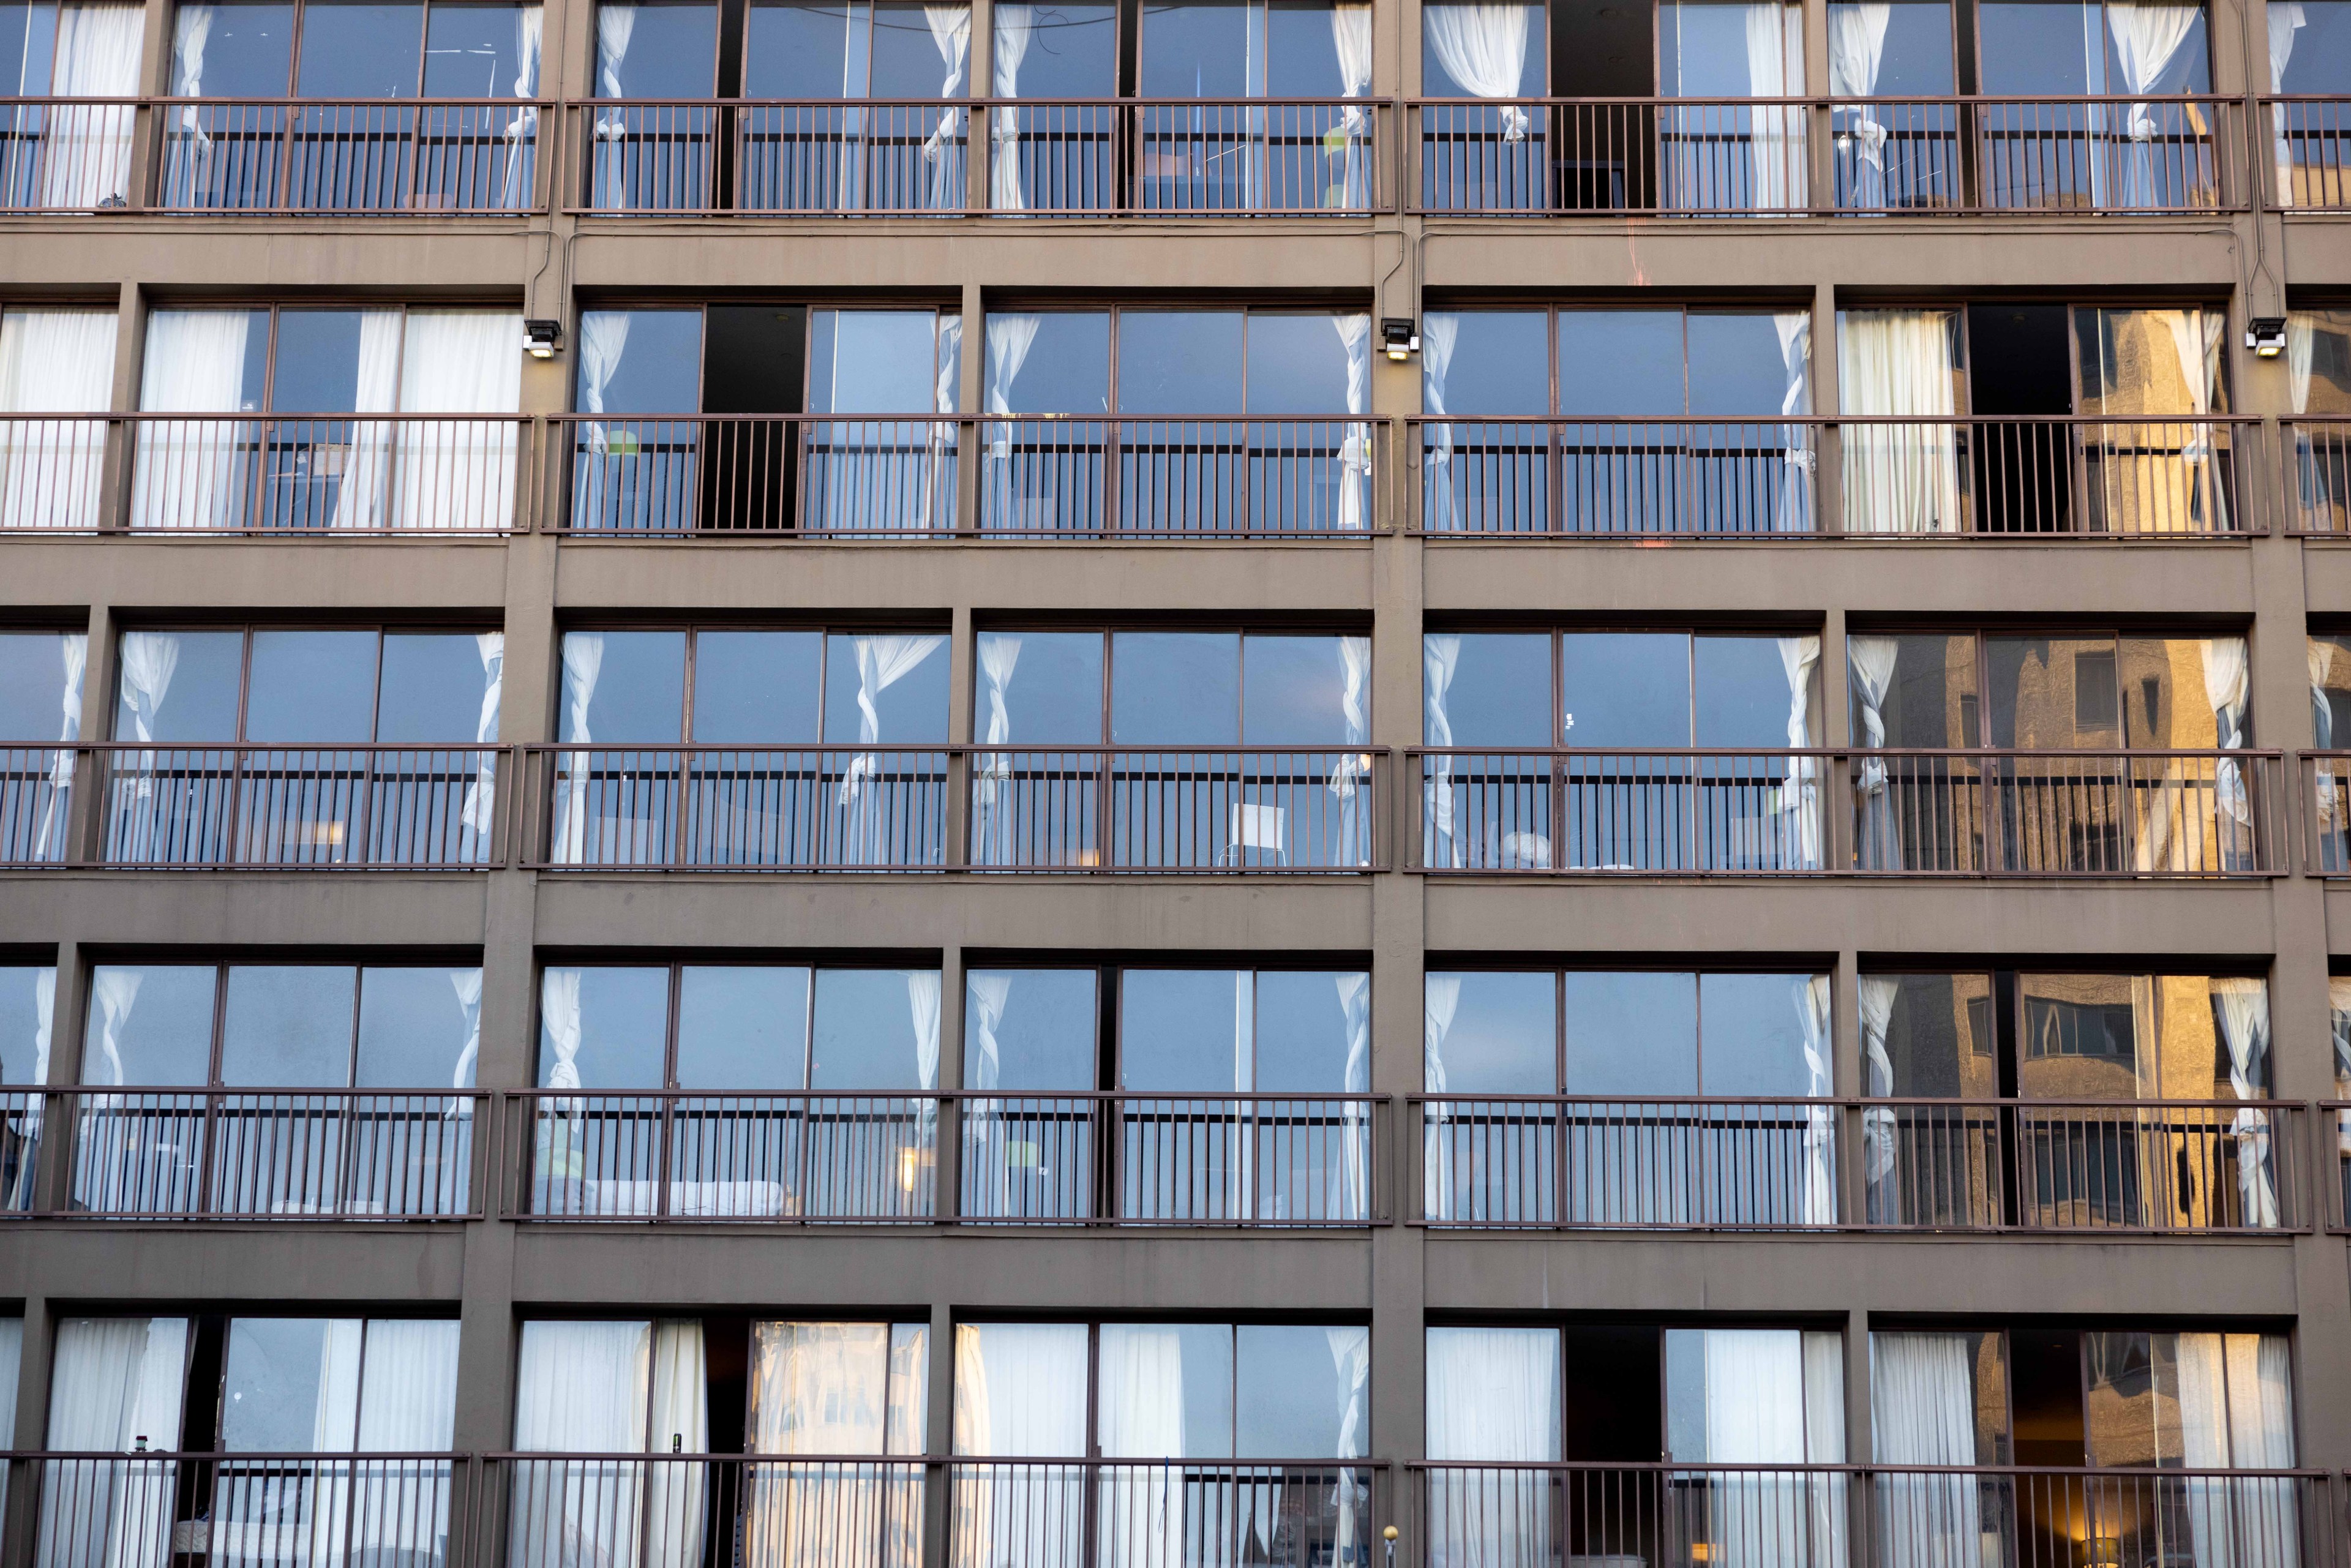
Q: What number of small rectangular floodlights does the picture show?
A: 3